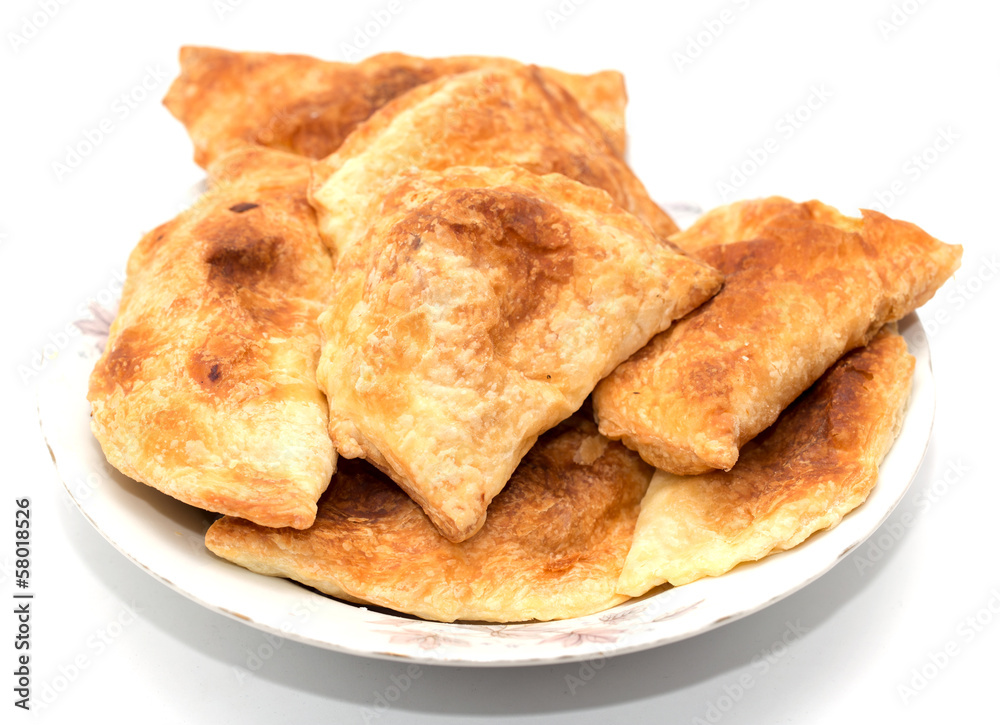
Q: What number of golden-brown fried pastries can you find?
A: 7